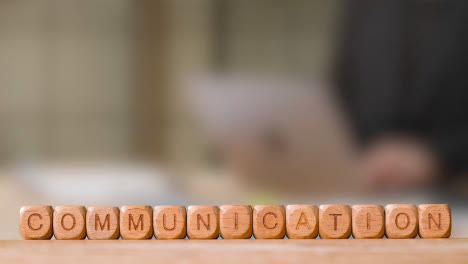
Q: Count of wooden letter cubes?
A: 13